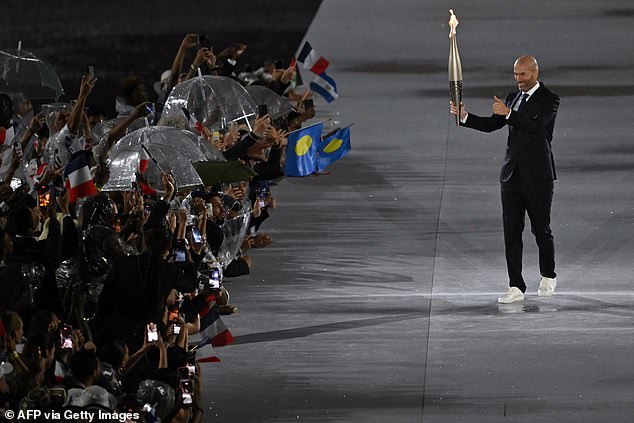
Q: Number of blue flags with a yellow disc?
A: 2